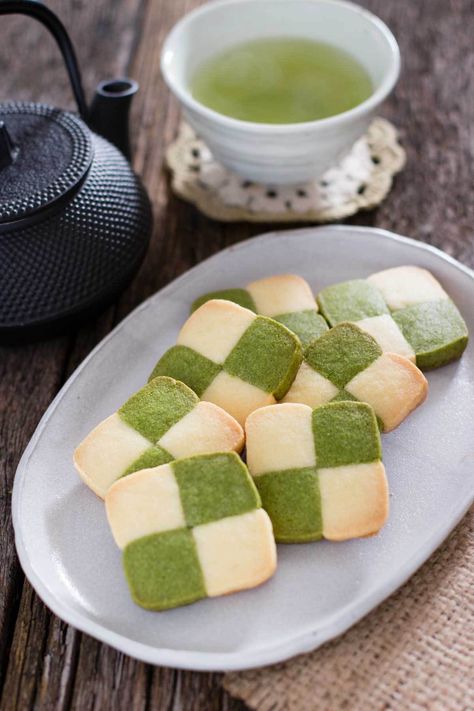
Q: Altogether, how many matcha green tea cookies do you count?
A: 7